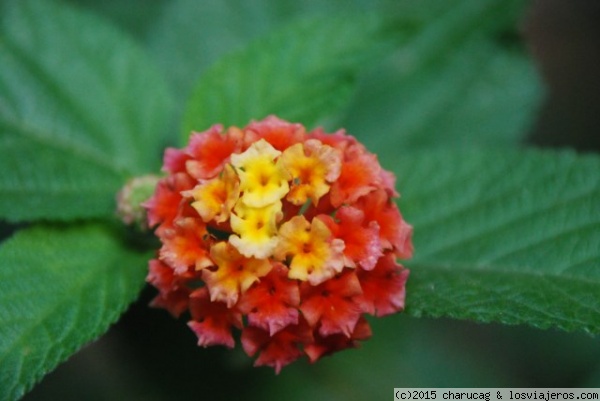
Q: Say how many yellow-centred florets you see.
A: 6